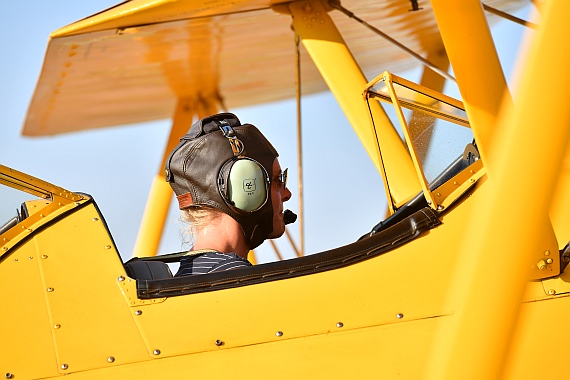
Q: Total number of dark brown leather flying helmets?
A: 1